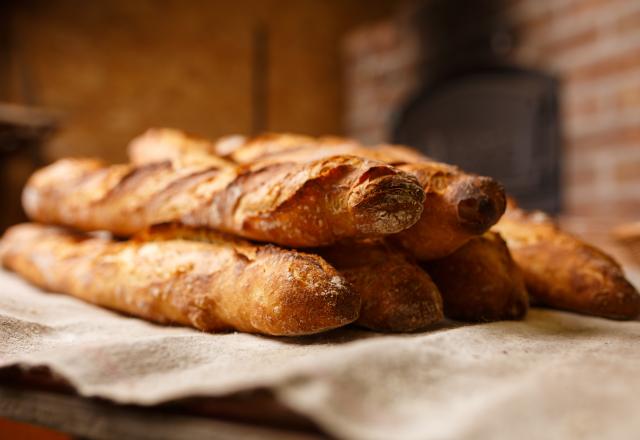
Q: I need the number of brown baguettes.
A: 6